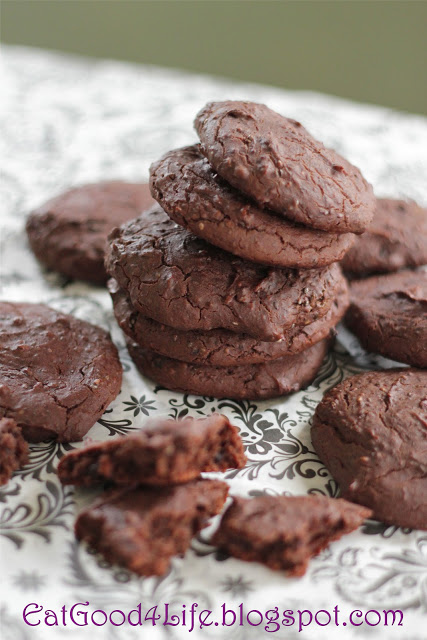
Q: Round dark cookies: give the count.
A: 10